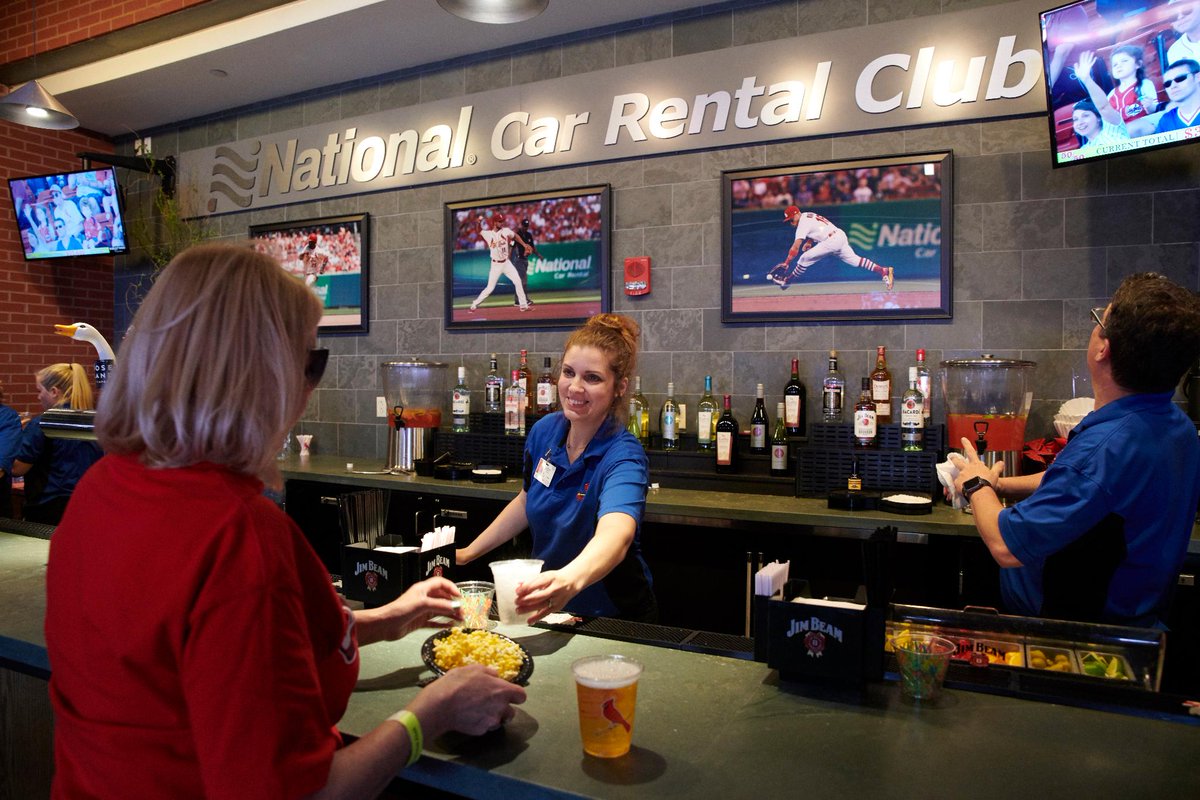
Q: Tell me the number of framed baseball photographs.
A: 3